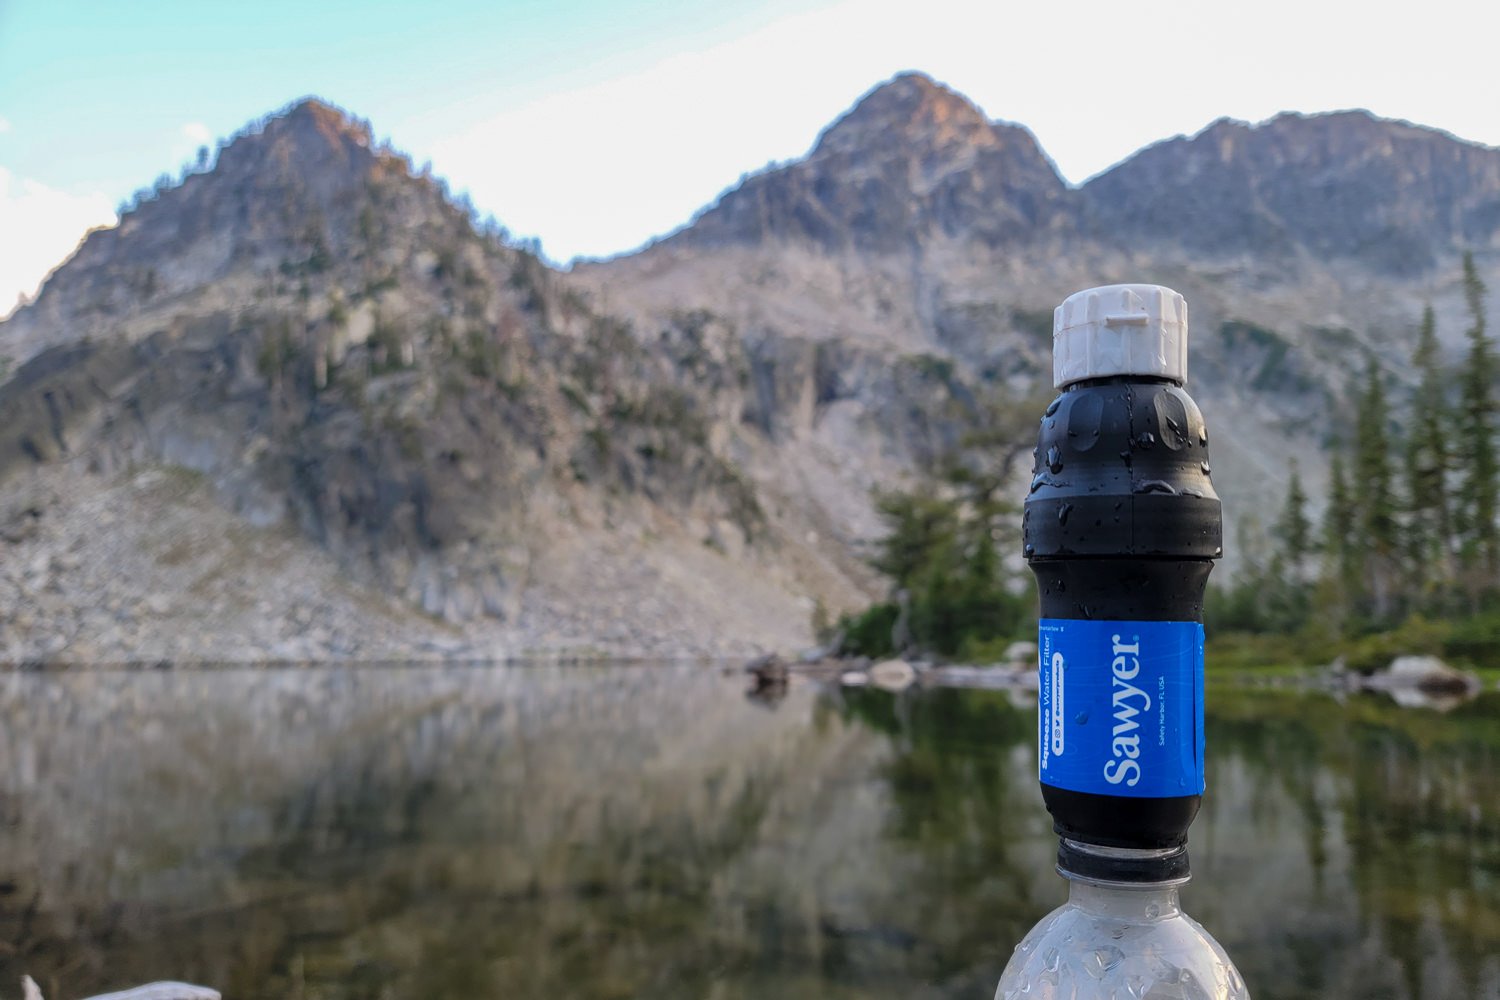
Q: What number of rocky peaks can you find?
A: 3